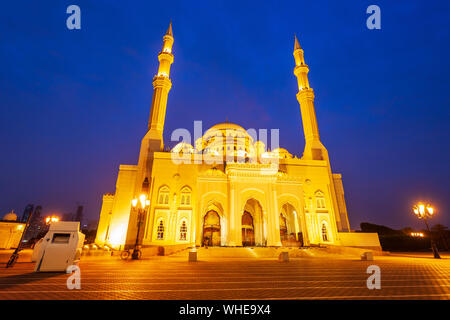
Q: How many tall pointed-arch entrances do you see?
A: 3